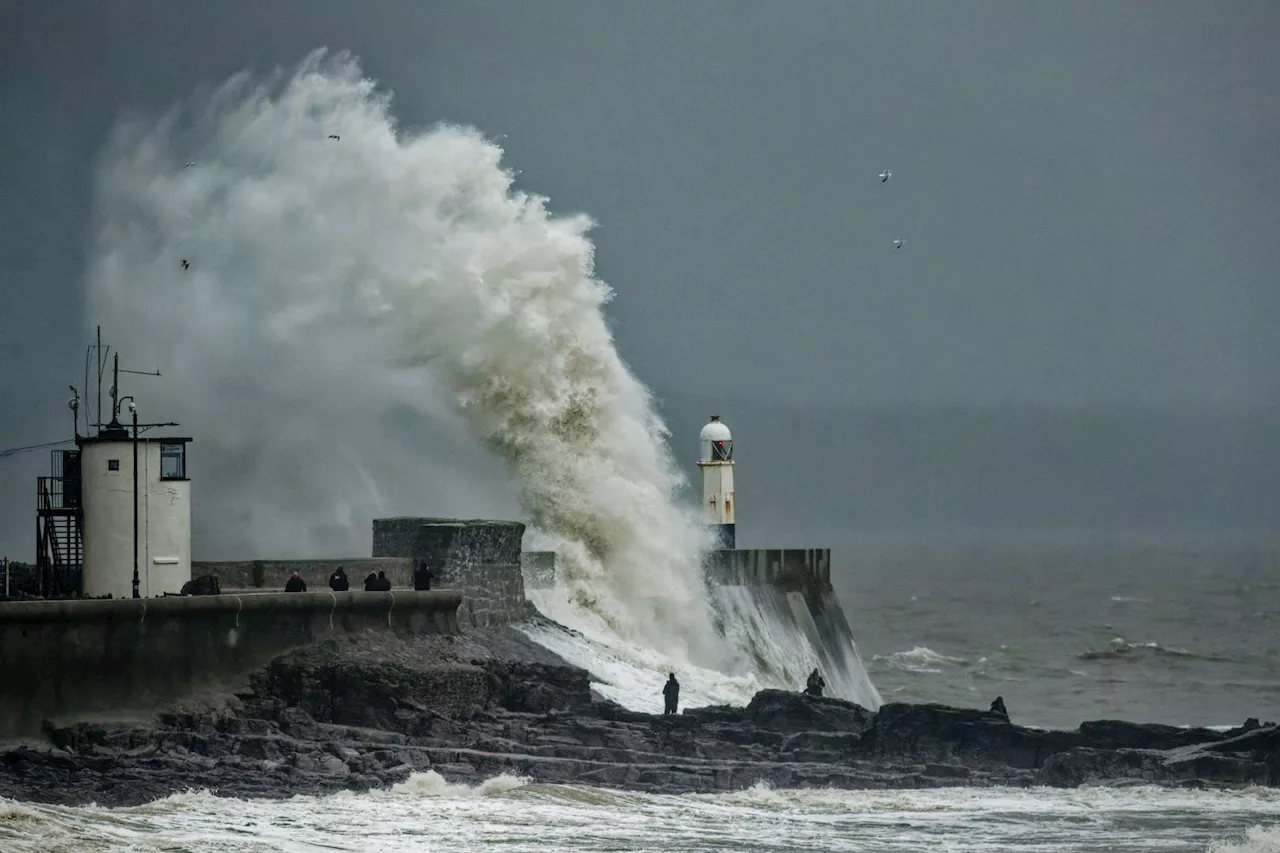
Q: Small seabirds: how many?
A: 5